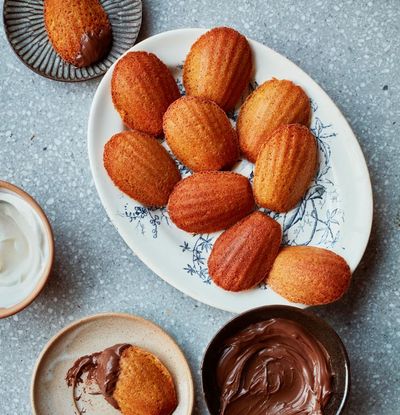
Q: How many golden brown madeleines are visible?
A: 11